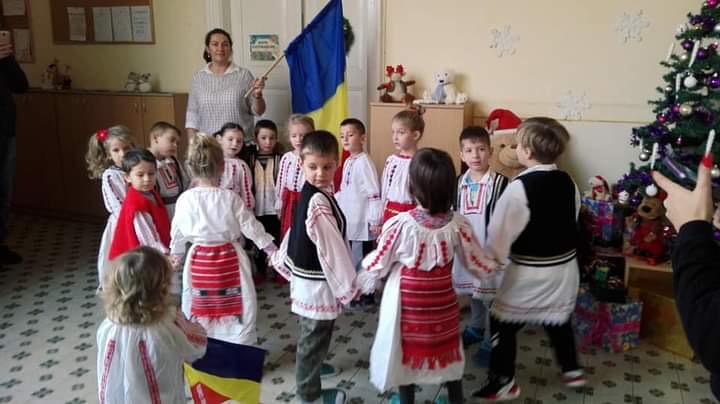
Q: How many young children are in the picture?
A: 14